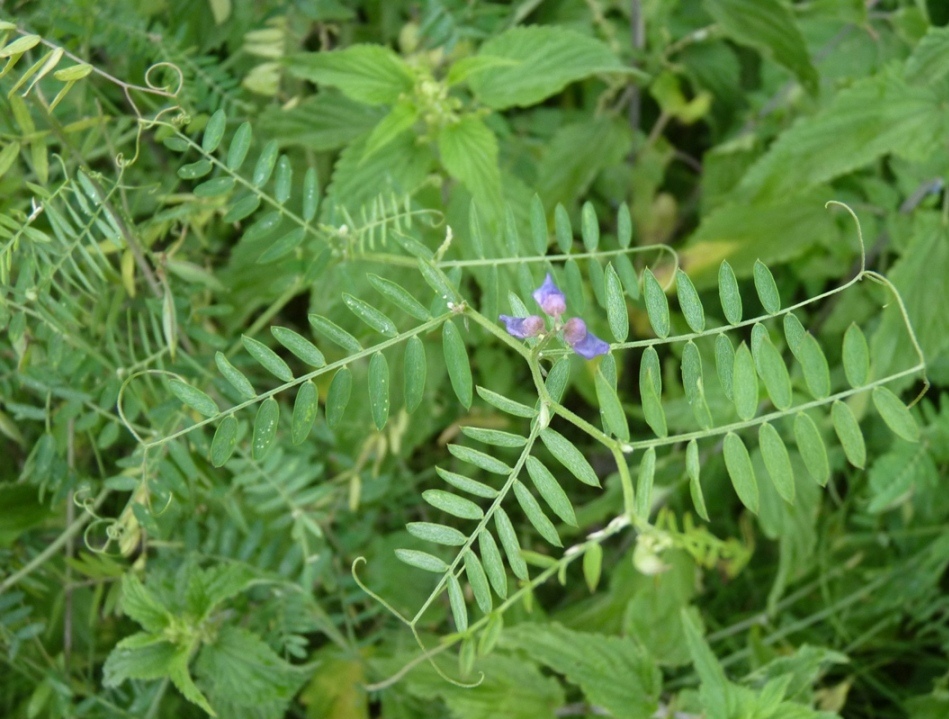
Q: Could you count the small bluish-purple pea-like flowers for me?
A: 3